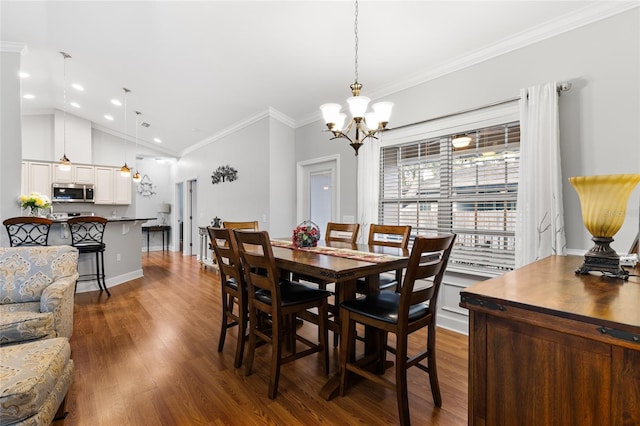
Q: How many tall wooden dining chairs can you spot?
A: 6